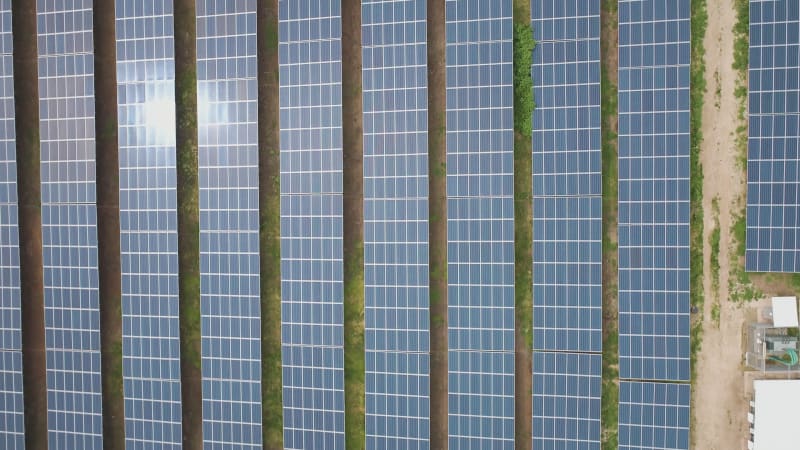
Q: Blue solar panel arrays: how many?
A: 10